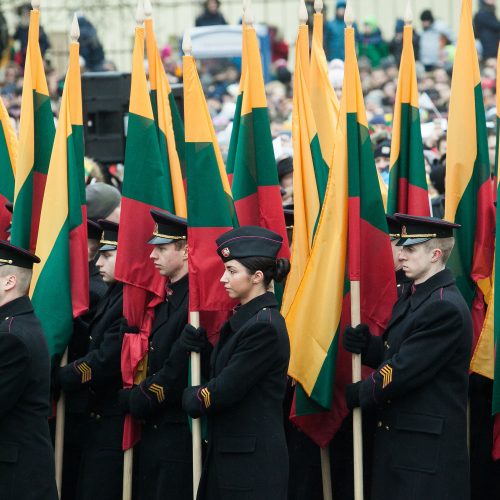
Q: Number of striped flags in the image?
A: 14